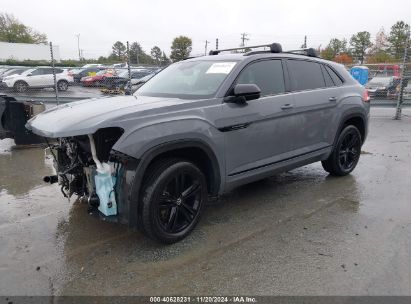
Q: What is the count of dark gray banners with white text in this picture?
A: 1